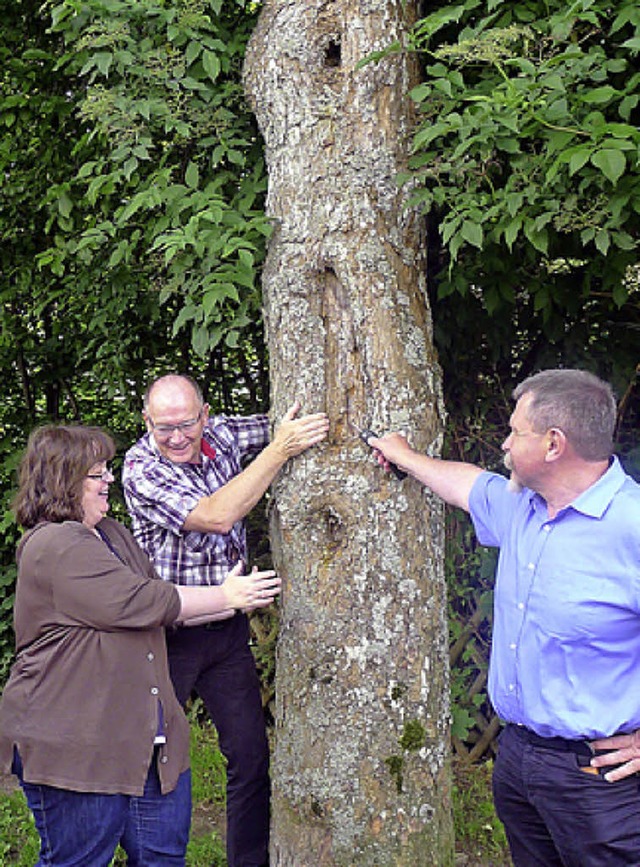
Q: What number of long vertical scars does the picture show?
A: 1